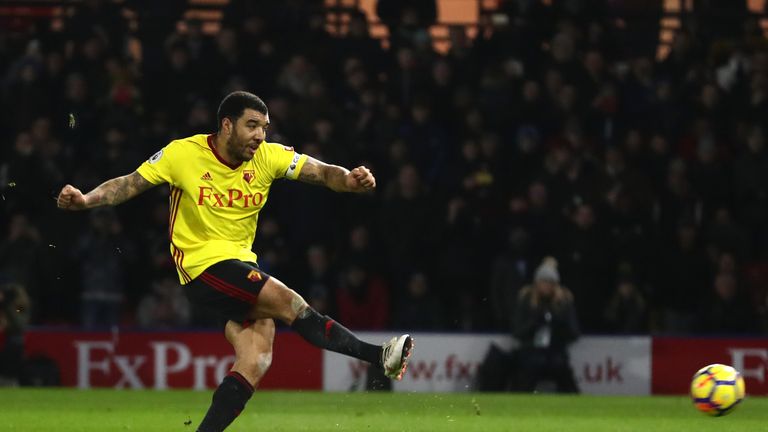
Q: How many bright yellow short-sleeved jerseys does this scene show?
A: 1